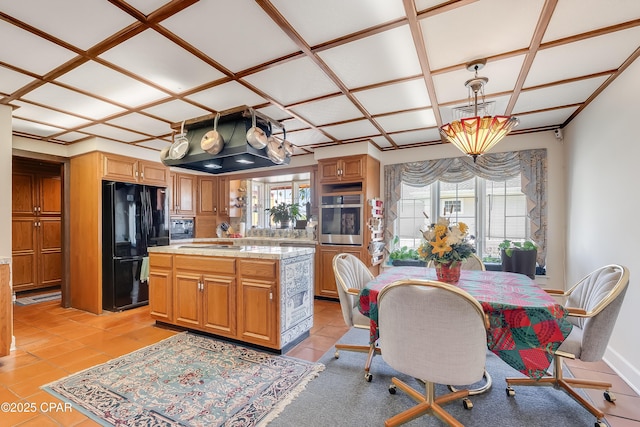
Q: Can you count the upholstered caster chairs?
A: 4